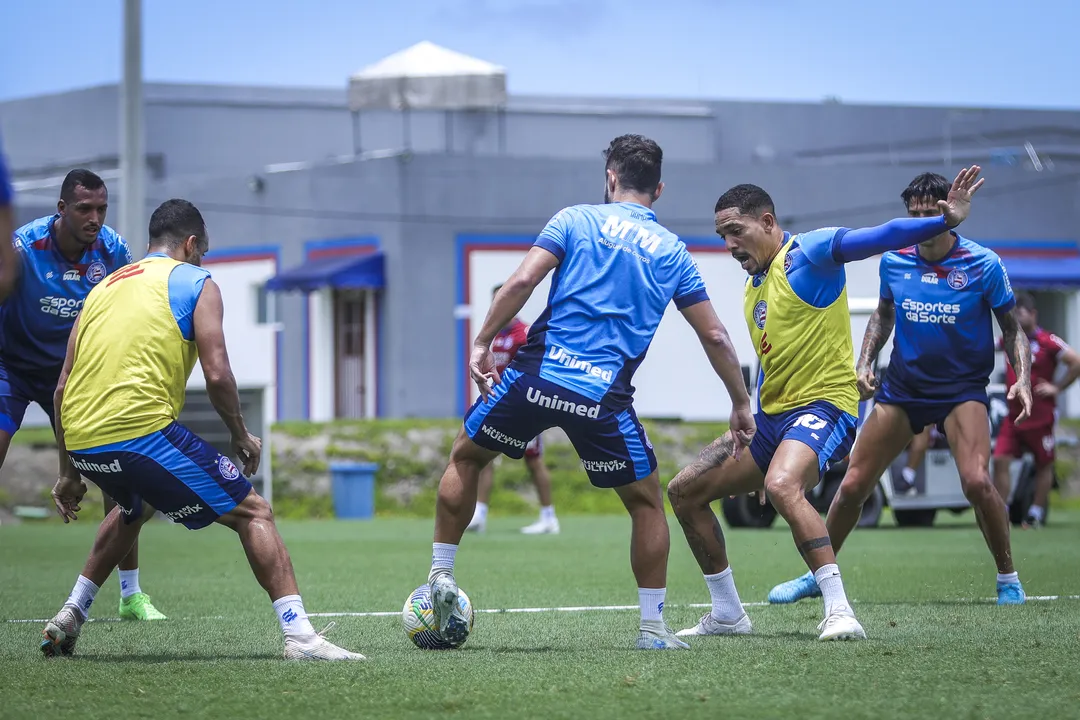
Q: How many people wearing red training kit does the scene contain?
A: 2